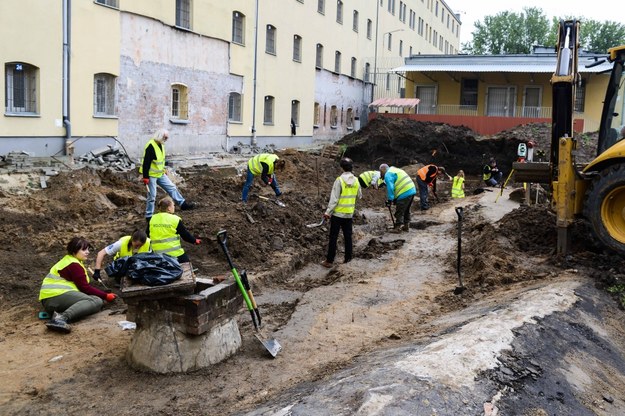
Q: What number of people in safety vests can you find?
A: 11